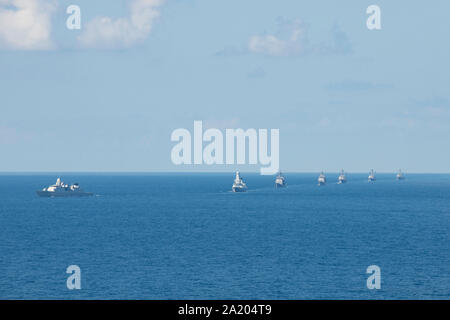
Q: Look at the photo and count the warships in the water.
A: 7